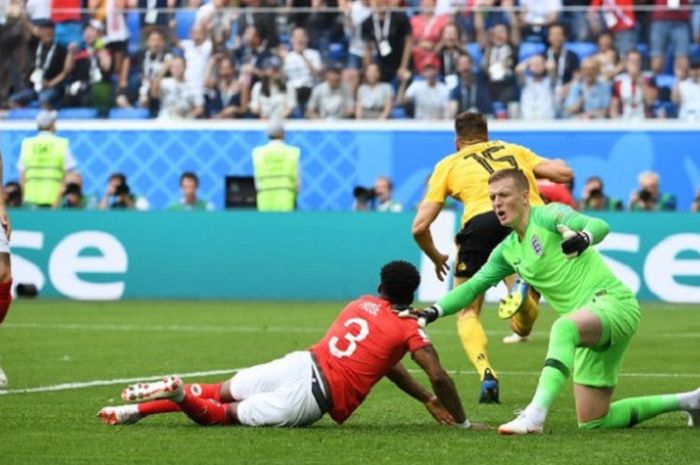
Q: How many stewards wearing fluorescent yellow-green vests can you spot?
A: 2